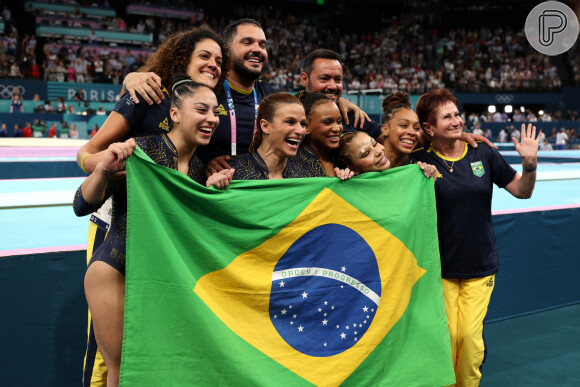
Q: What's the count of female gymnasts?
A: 5